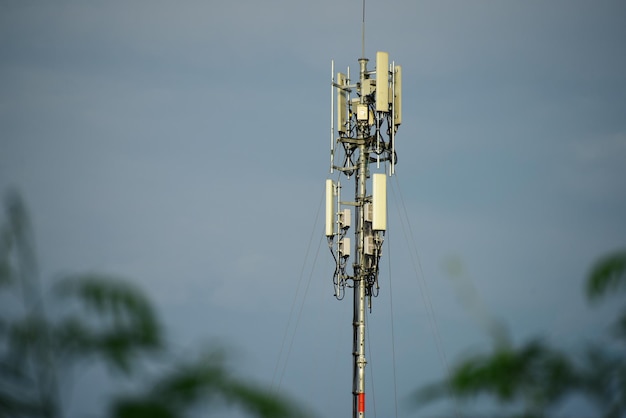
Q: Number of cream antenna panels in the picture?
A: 5